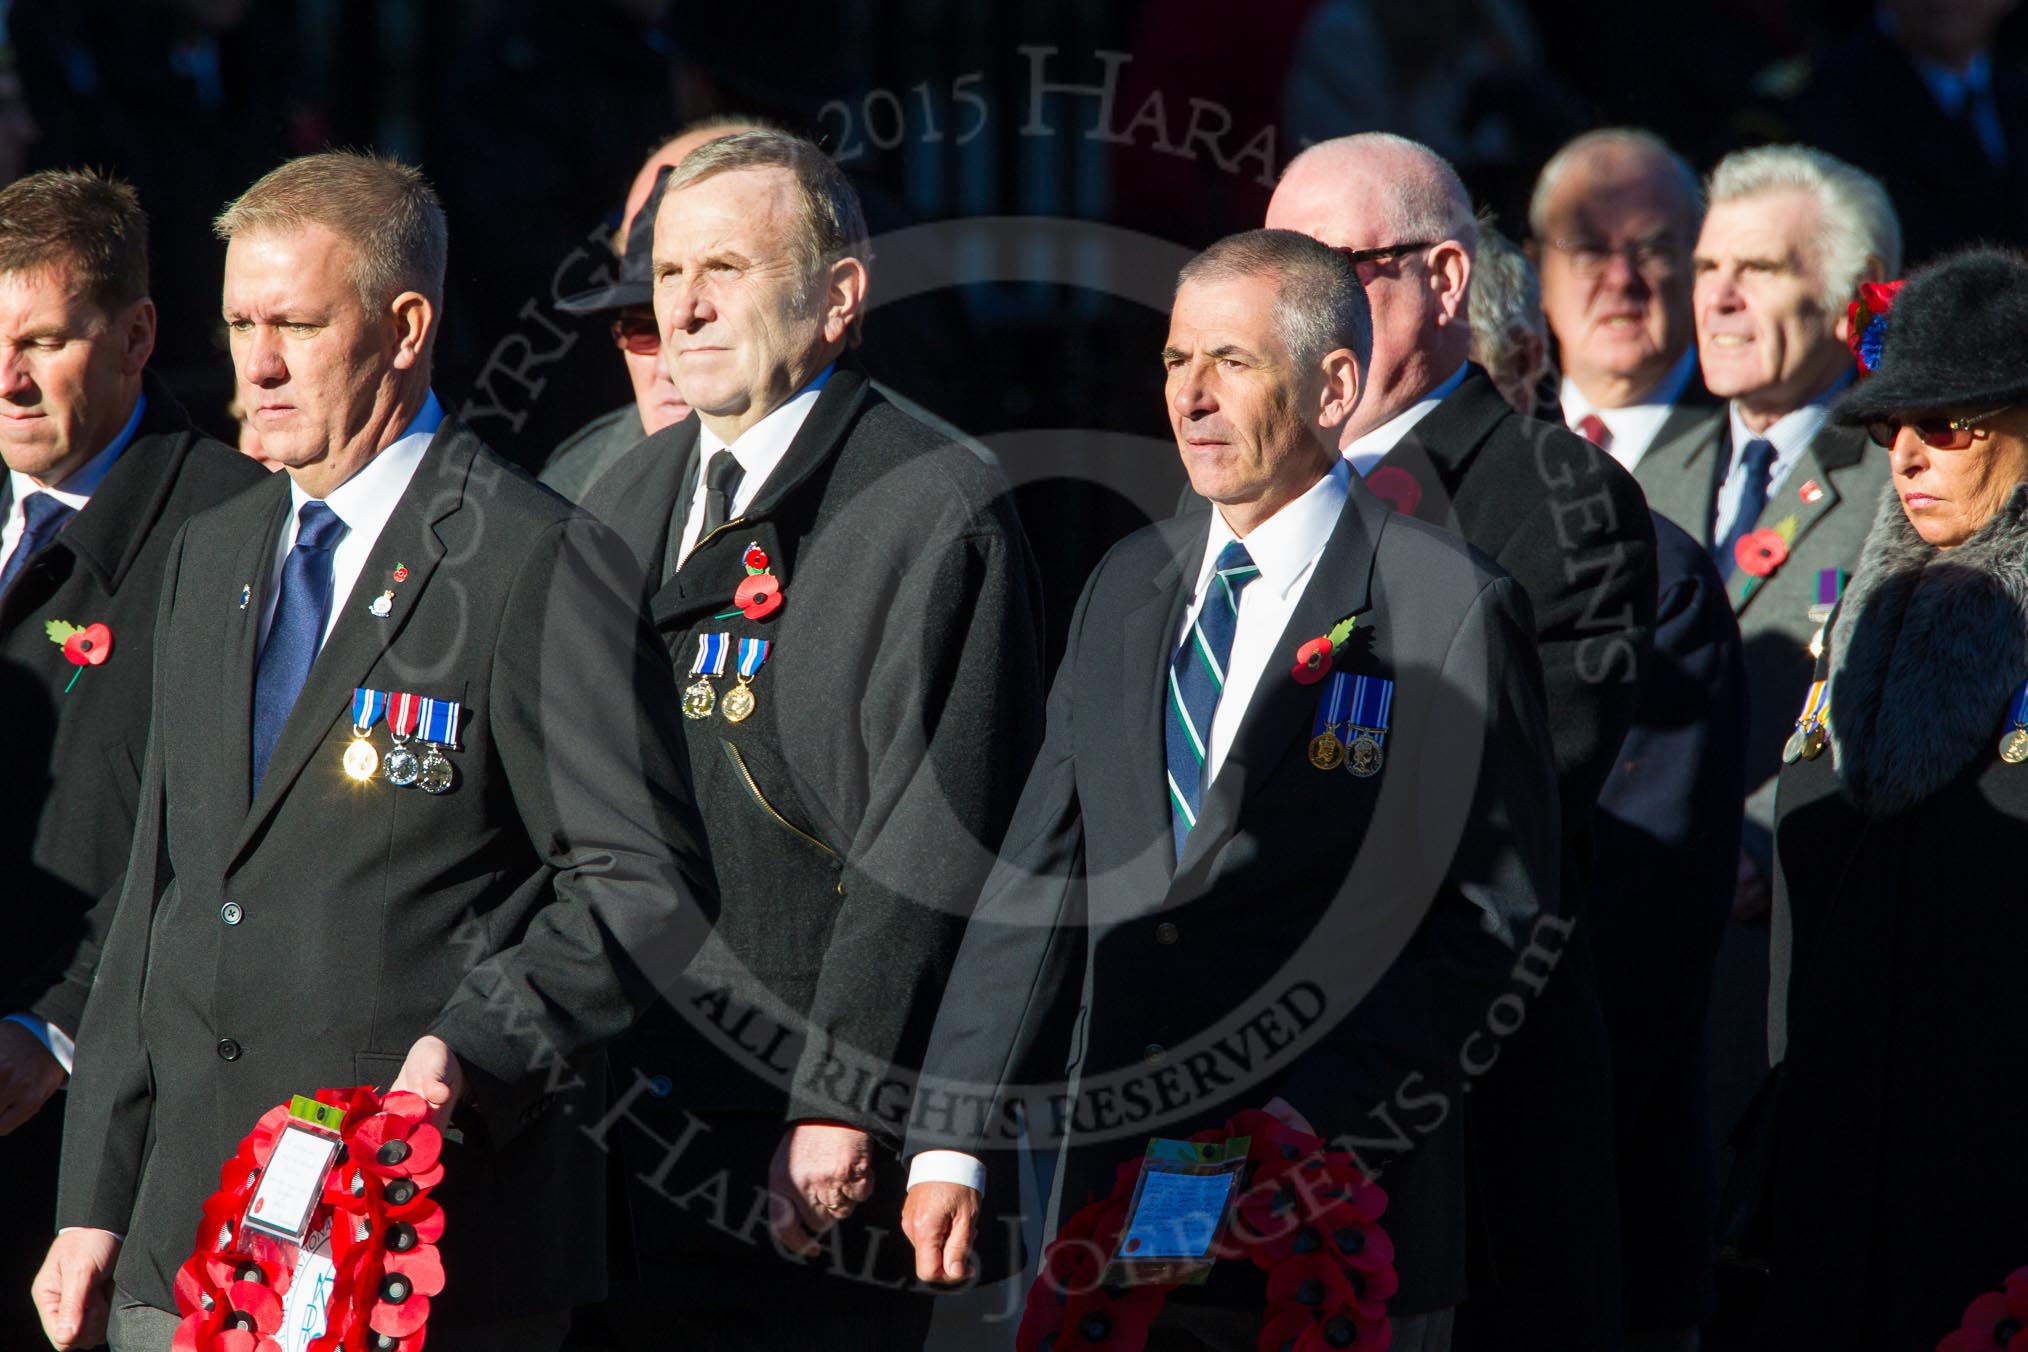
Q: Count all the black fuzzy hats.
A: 1